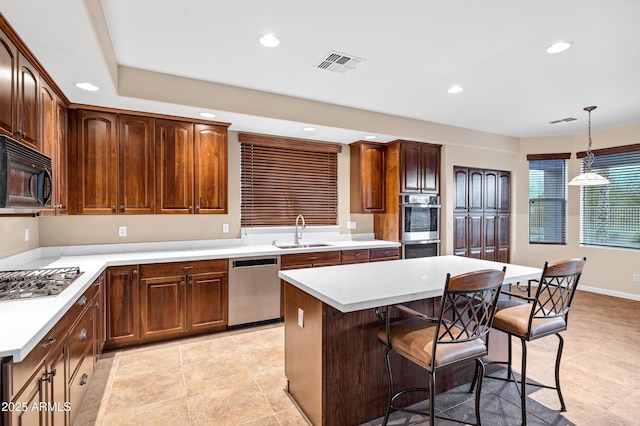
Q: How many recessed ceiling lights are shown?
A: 7